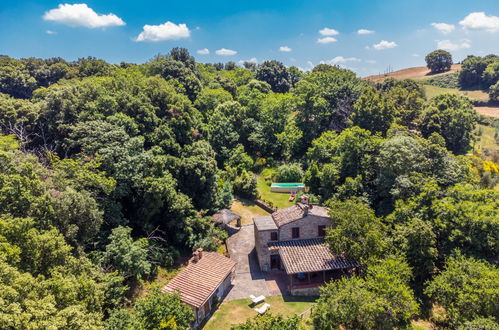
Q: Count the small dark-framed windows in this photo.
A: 3